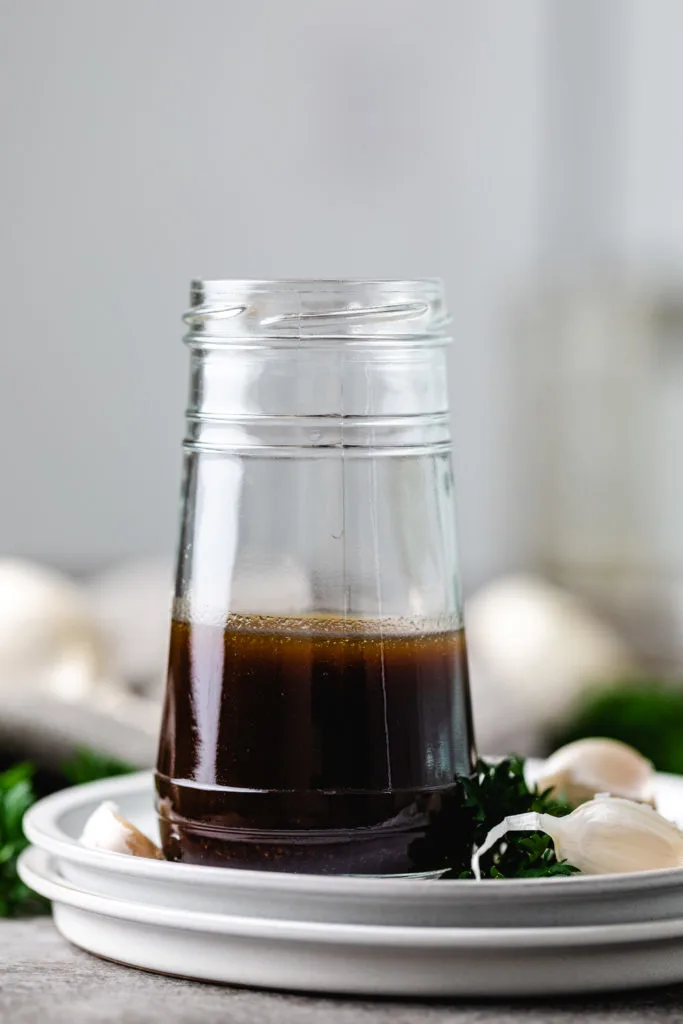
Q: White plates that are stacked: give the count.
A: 2